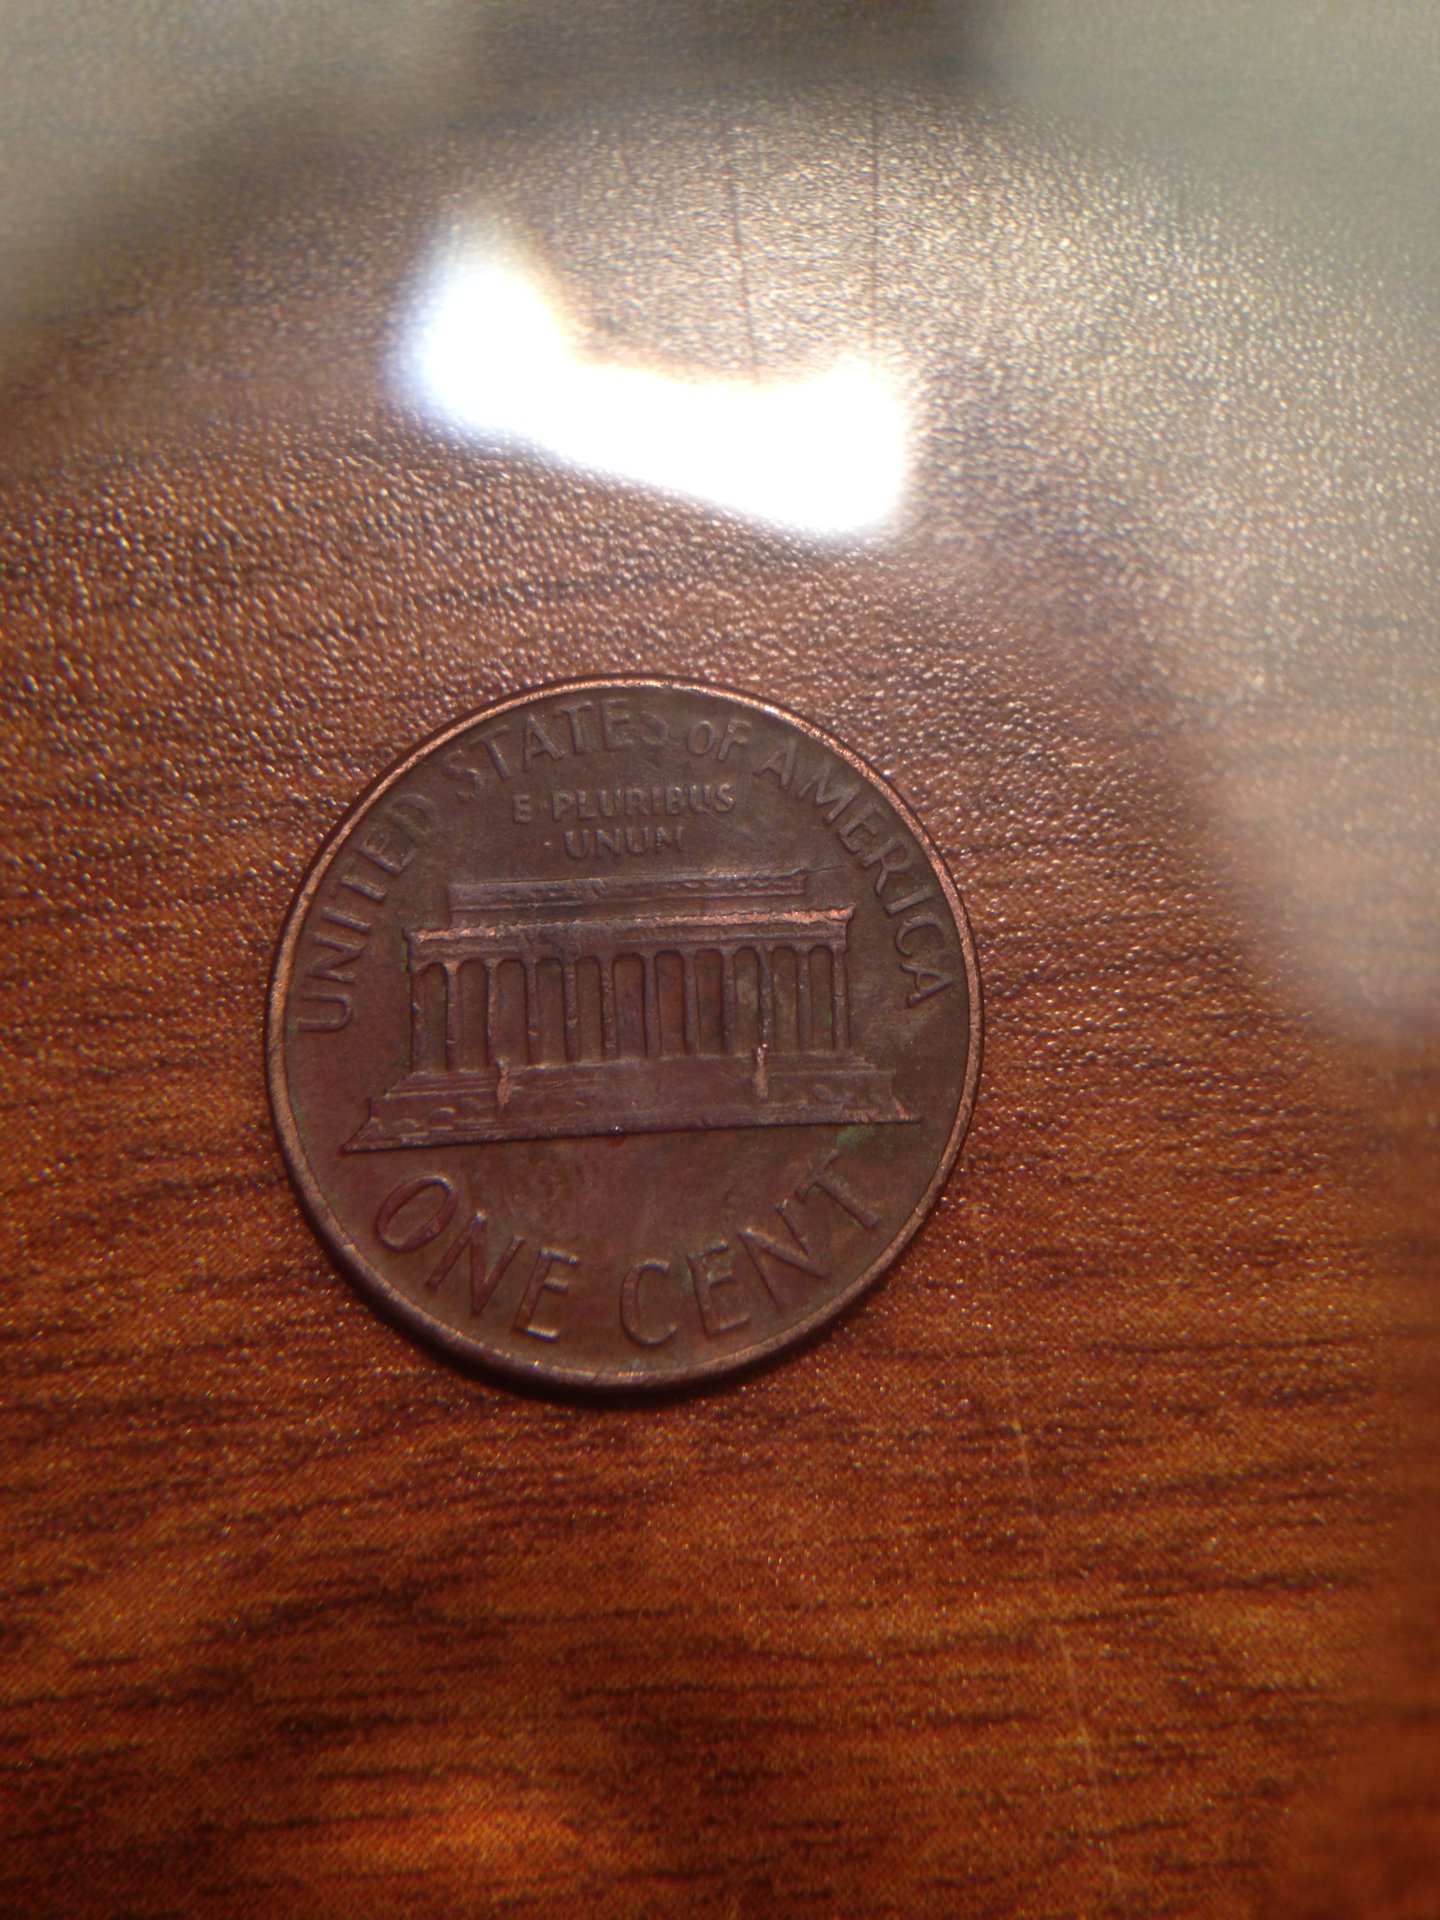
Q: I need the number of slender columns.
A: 12